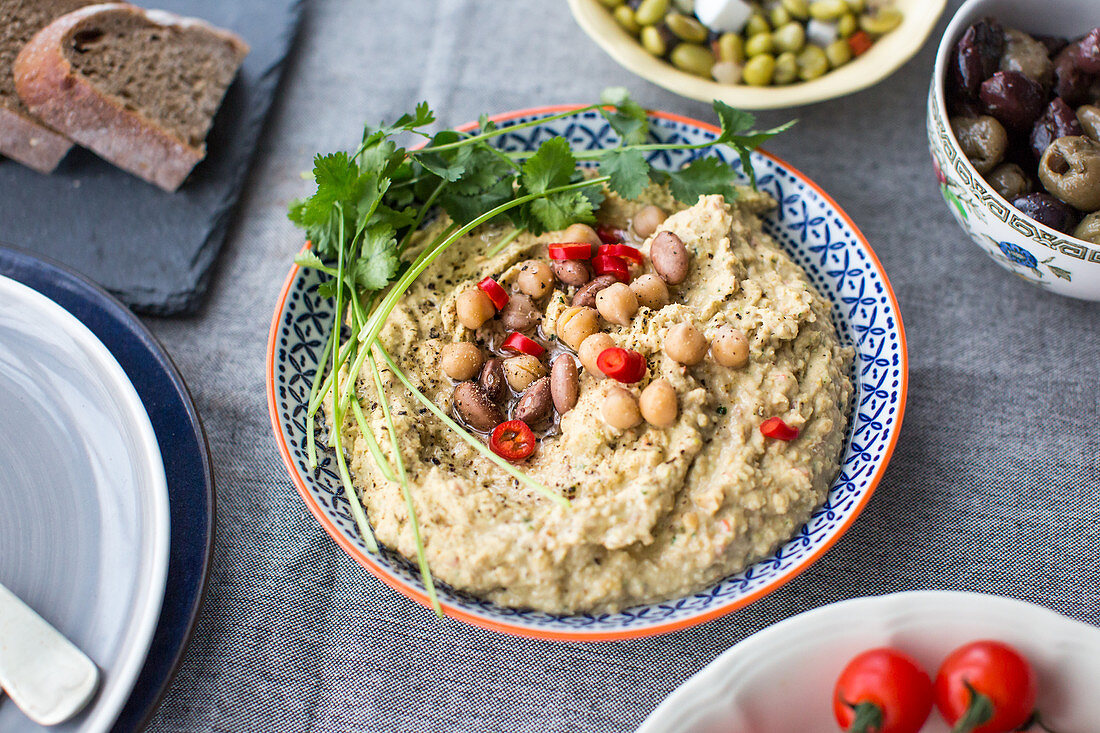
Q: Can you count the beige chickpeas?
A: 14